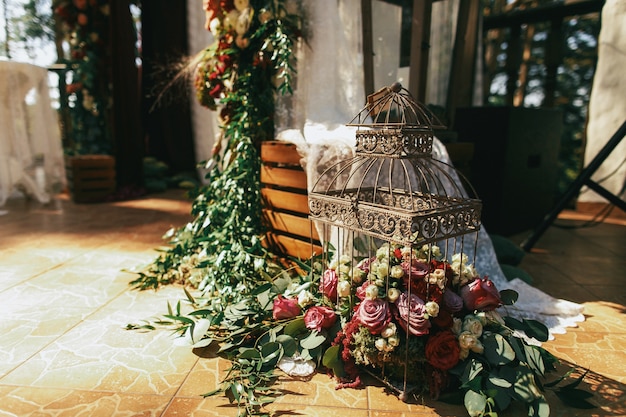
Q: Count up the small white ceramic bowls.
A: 0